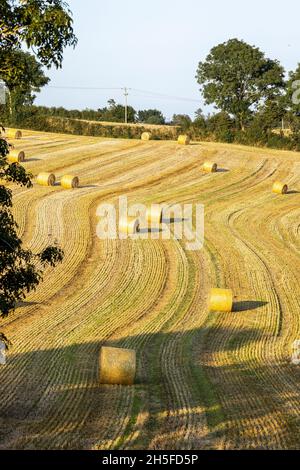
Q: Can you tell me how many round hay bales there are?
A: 12